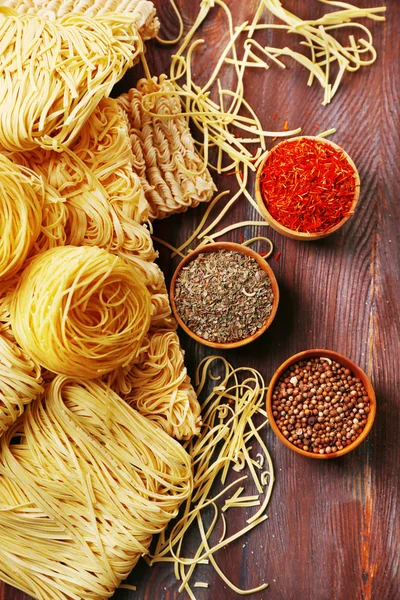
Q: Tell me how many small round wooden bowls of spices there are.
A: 3